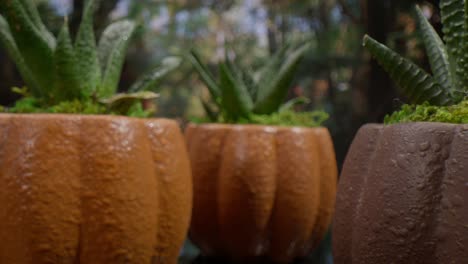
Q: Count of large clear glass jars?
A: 0